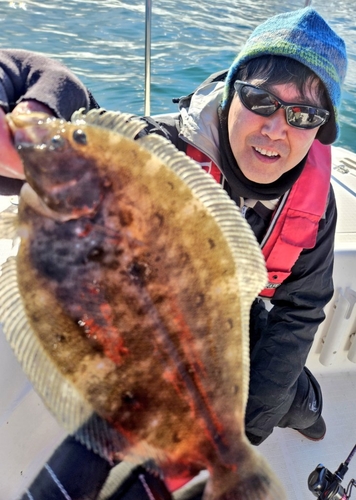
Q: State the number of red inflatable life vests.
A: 1